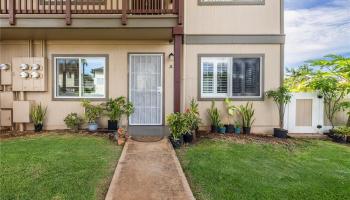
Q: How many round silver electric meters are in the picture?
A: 5